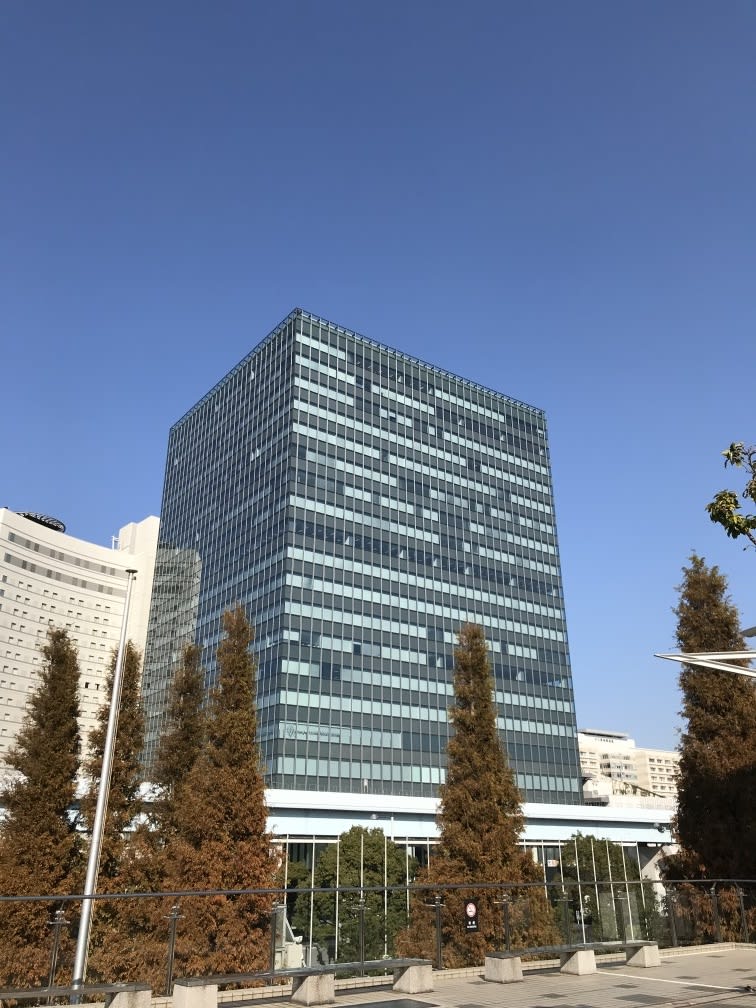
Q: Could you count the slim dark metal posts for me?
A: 11